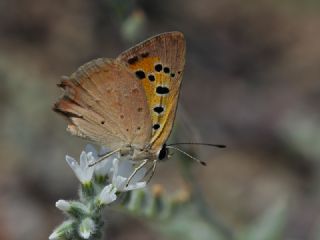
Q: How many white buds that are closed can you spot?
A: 3